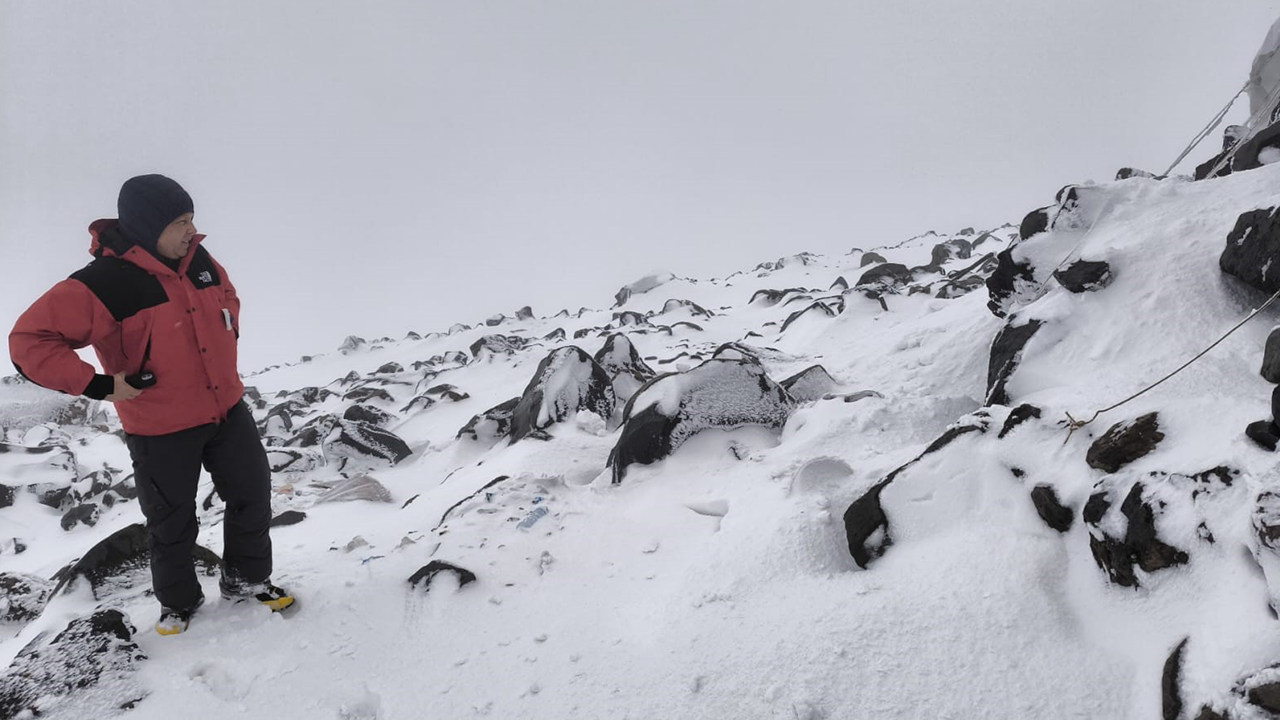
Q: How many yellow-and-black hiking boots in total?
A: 2